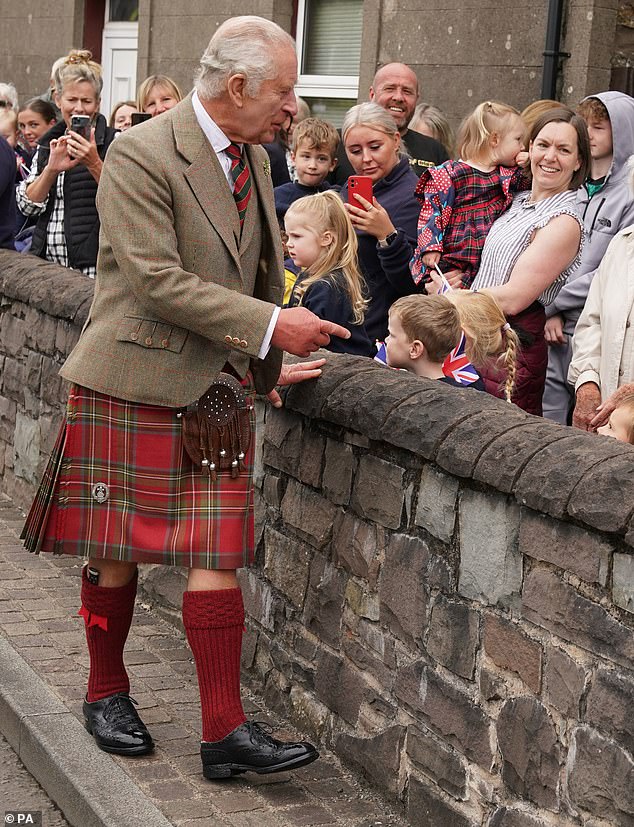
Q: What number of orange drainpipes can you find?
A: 0